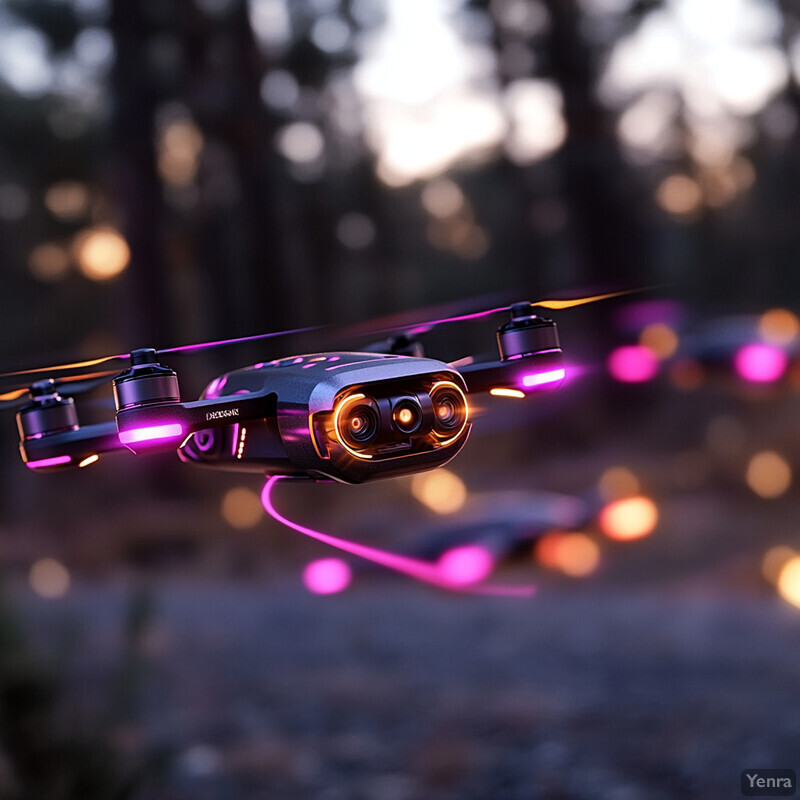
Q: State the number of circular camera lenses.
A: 3